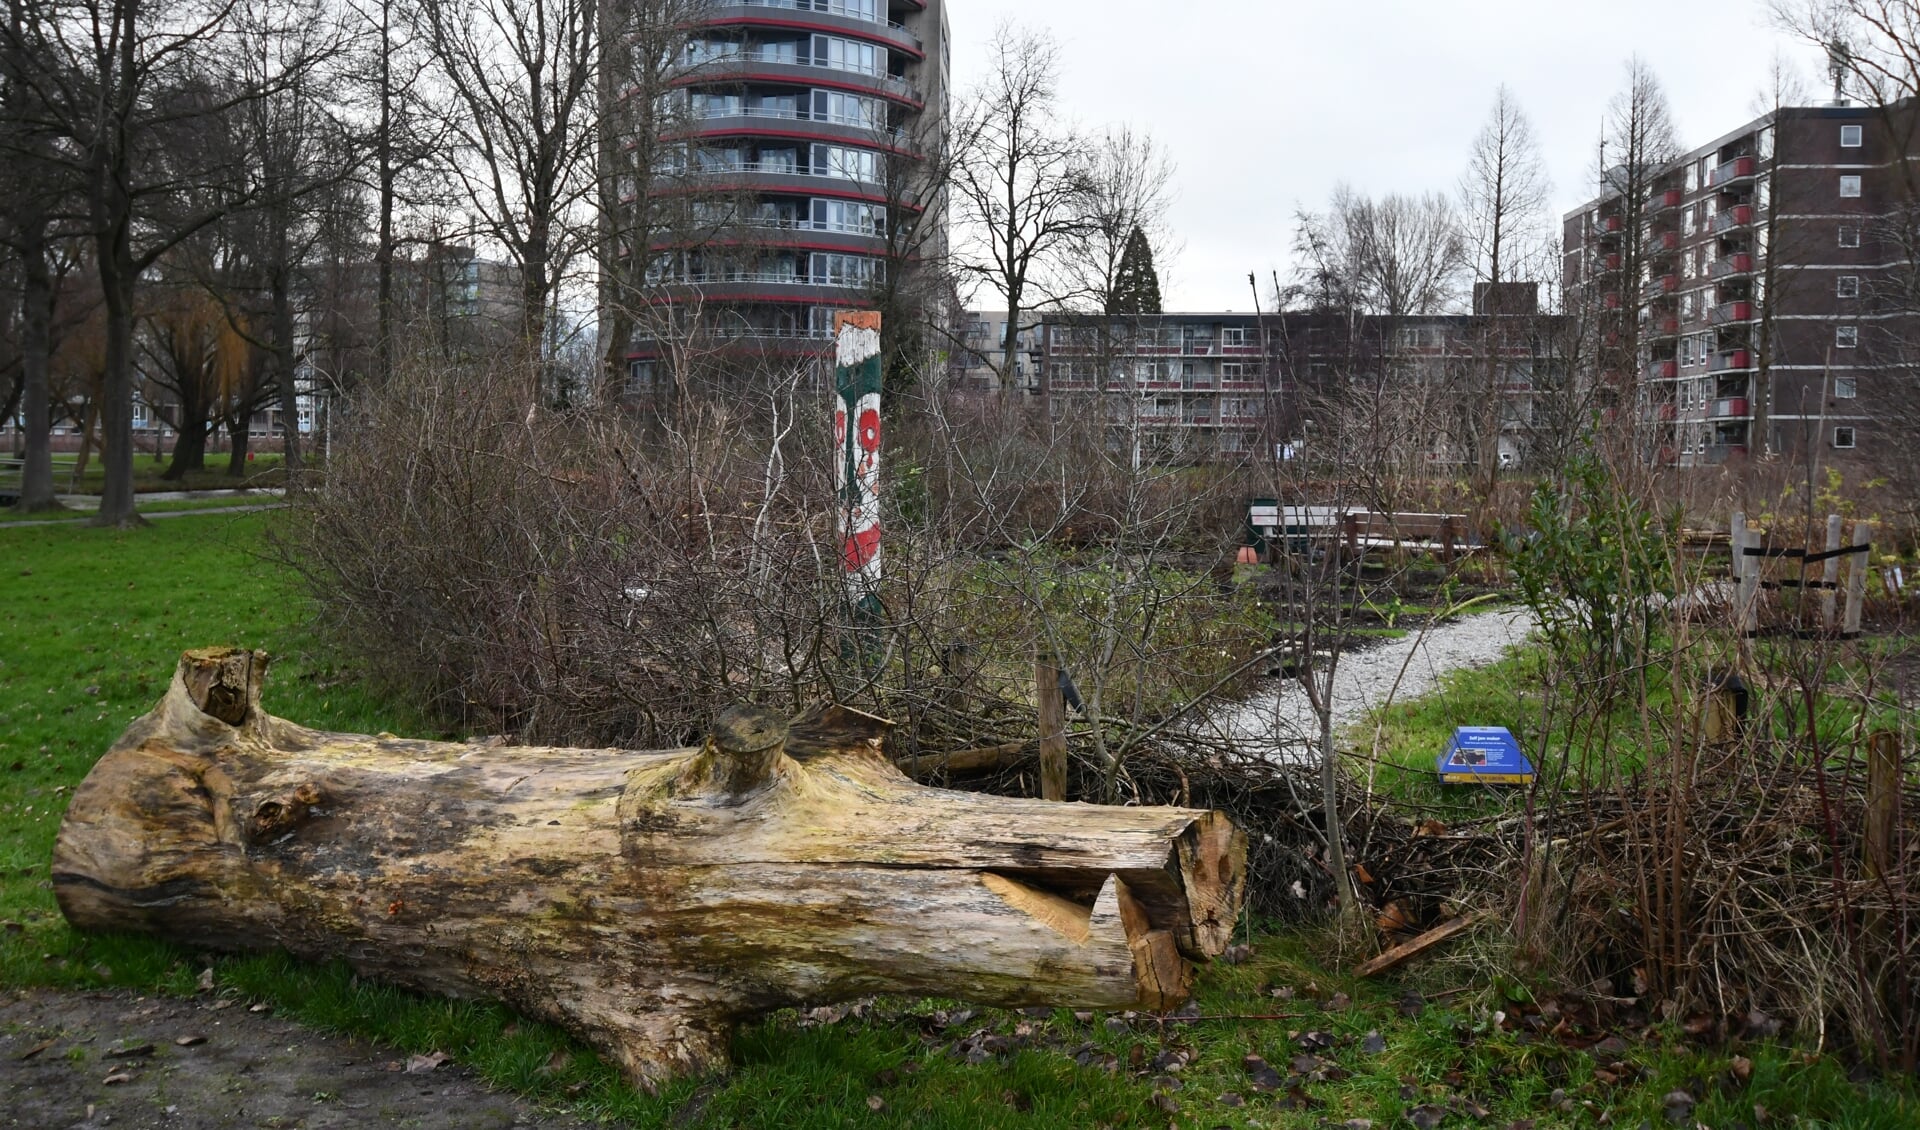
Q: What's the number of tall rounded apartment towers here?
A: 1